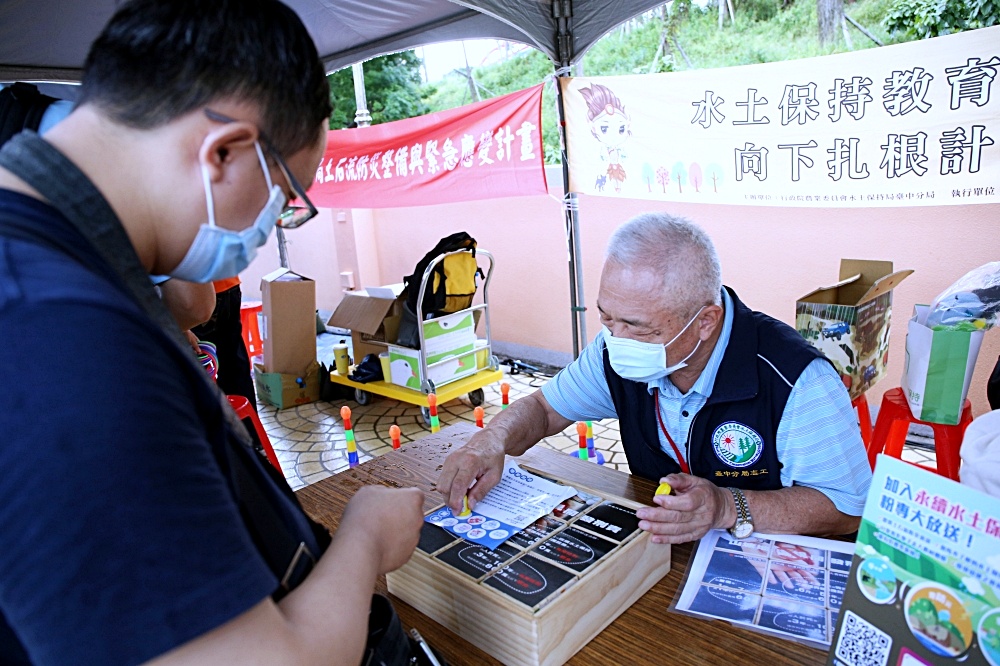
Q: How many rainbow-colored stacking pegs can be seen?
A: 7